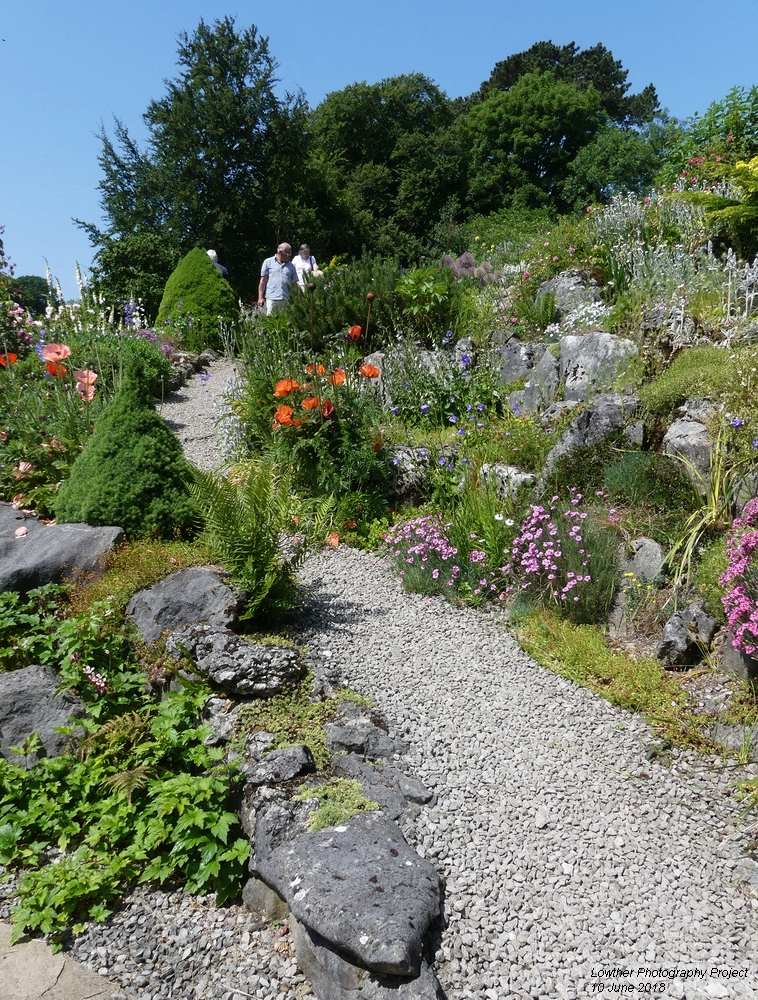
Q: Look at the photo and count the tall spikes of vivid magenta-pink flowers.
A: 0